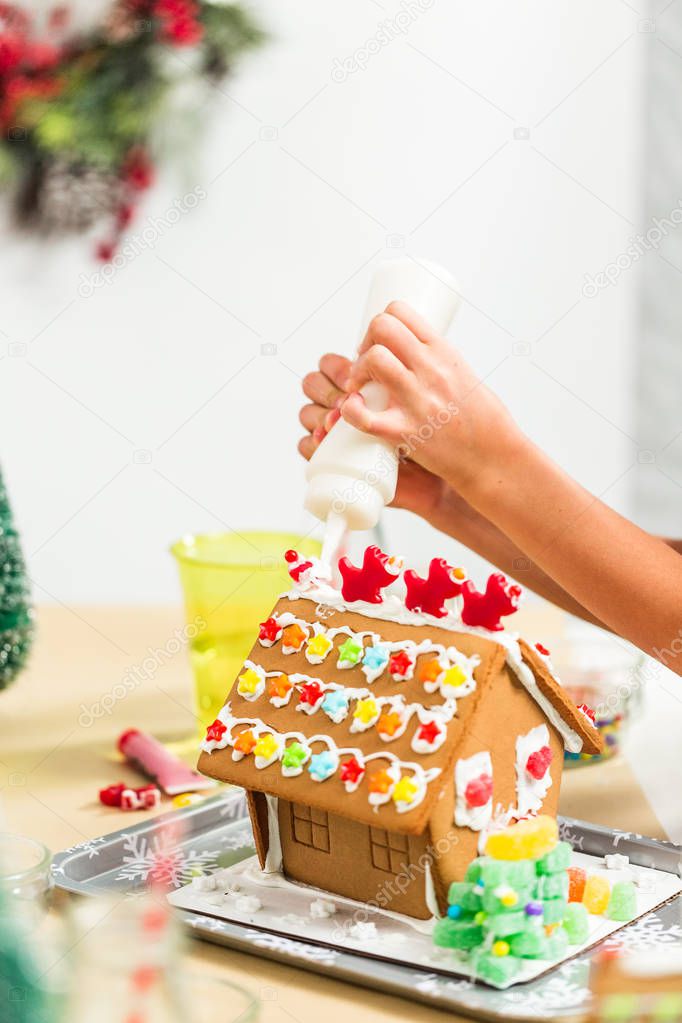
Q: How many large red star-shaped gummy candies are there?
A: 3